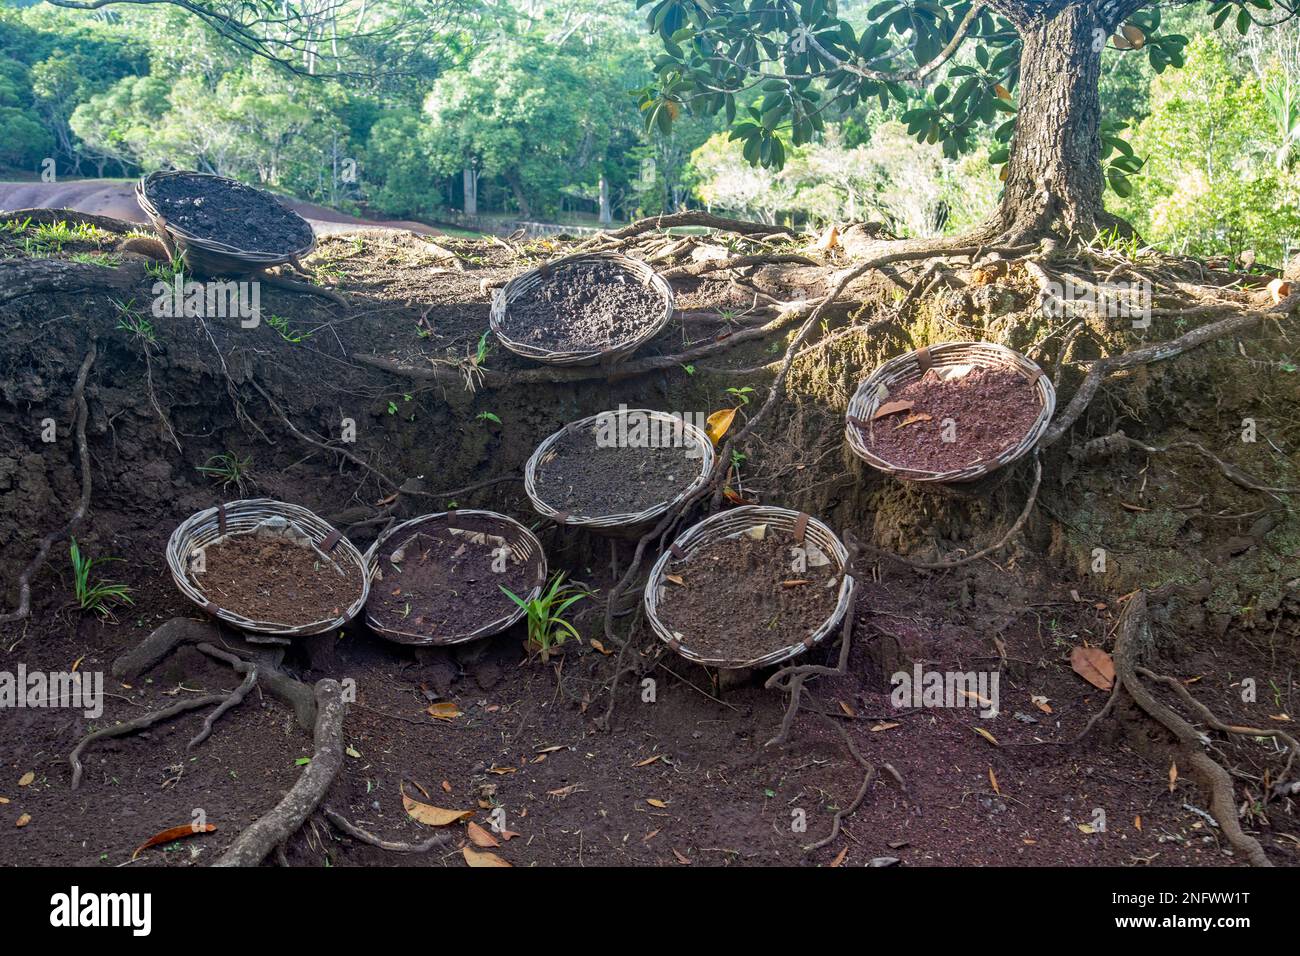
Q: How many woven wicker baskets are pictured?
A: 7